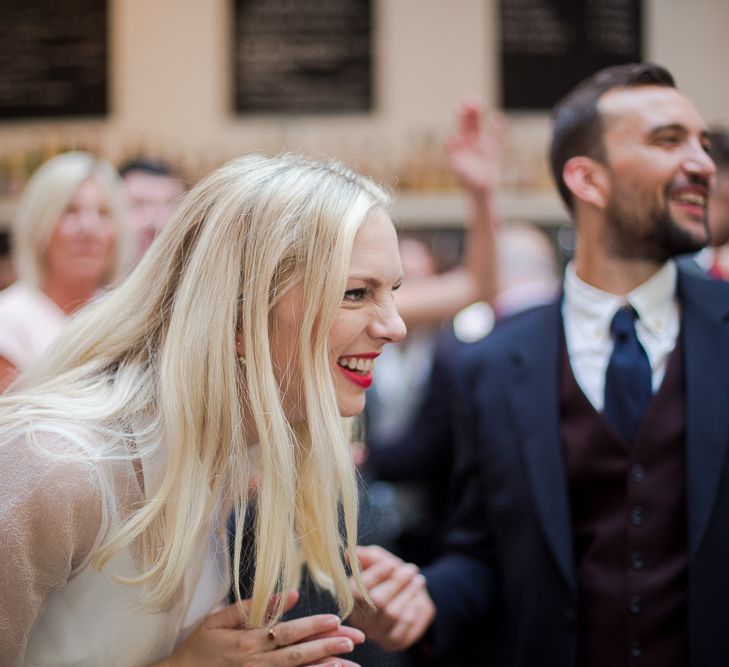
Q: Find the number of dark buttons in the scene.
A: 5